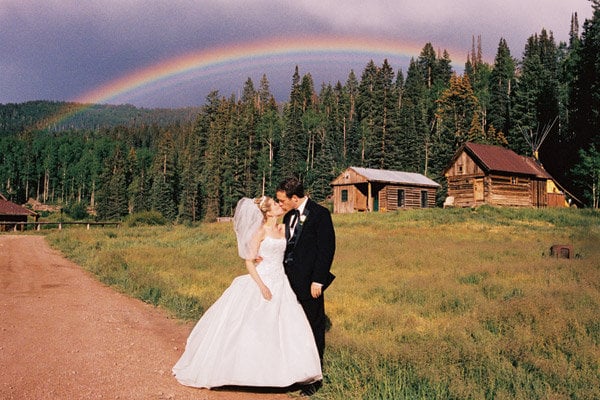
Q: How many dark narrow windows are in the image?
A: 3